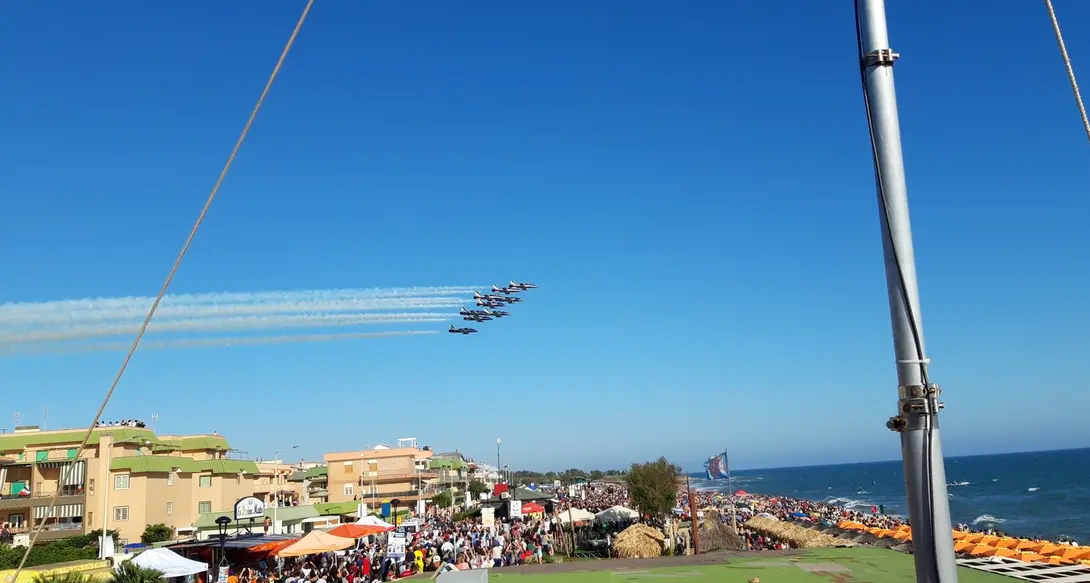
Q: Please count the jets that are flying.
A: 9